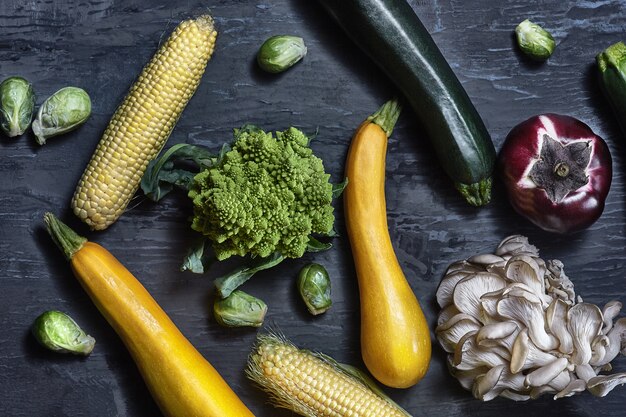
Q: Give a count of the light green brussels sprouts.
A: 7